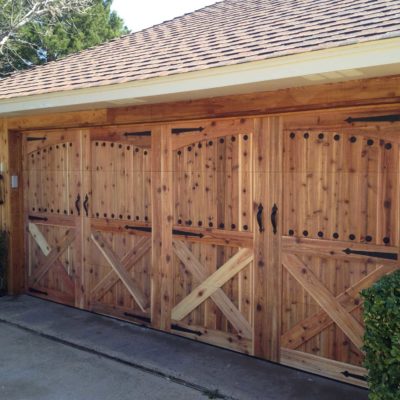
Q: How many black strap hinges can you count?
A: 12